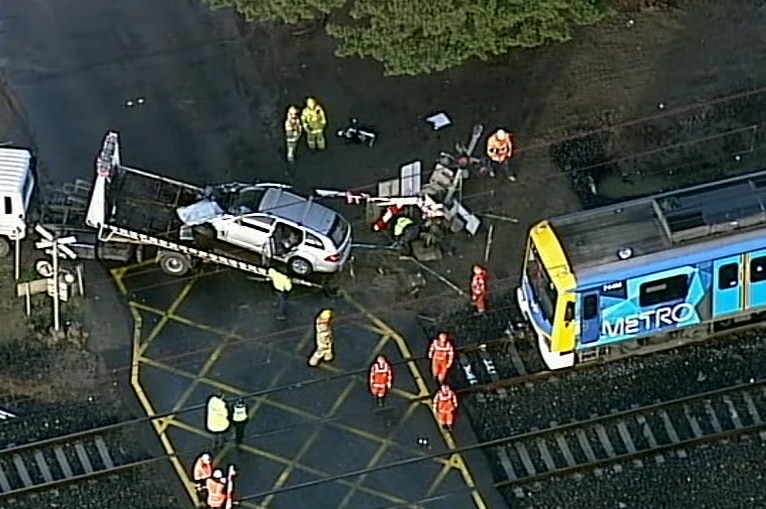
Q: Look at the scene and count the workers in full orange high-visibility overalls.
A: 4